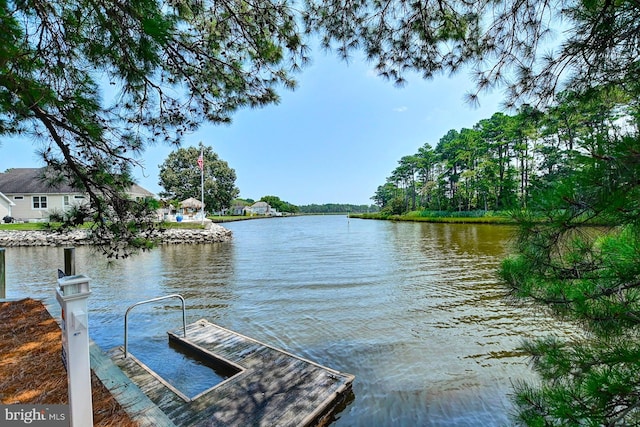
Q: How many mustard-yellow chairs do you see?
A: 0